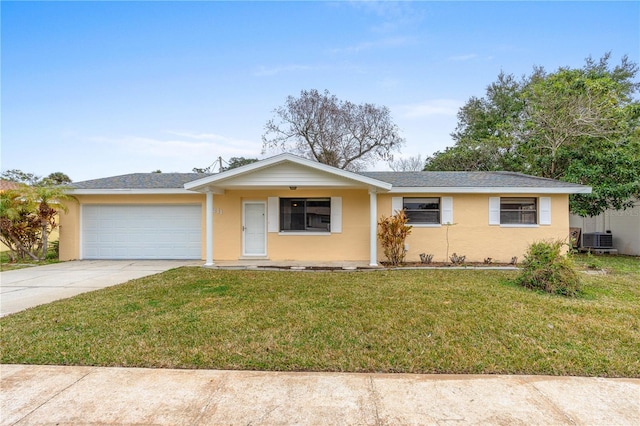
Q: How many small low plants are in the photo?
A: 4